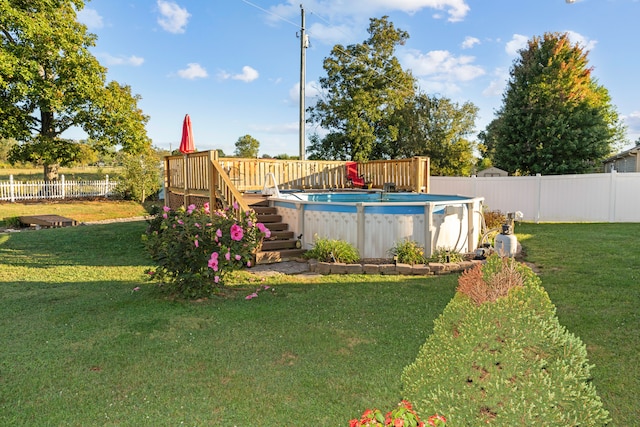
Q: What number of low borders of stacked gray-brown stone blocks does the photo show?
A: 1